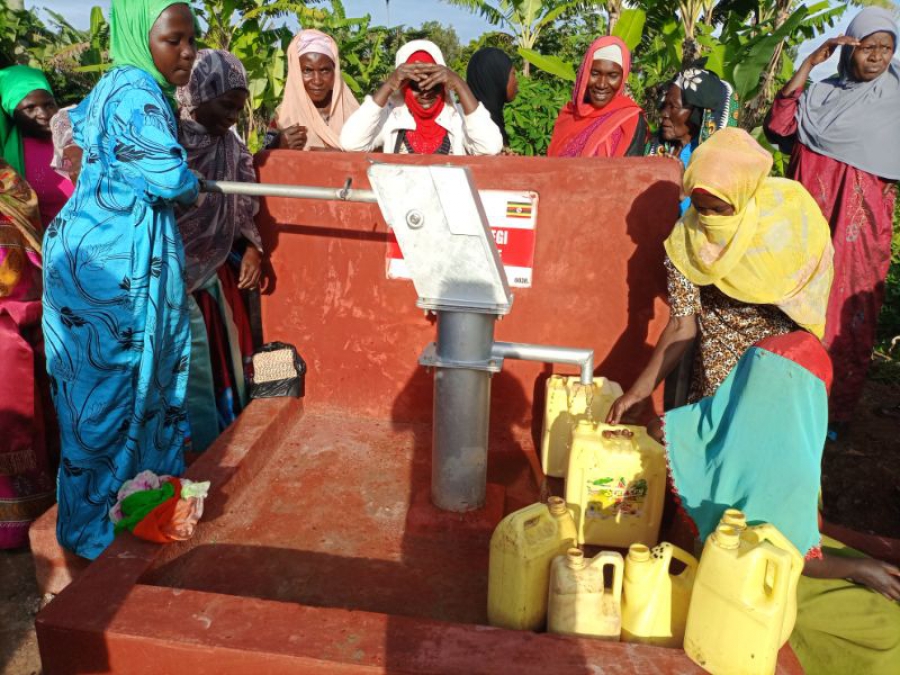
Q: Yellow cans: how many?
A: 7